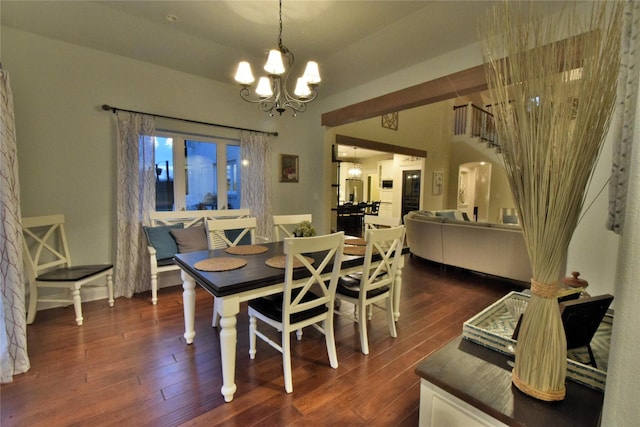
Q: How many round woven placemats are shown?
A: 5